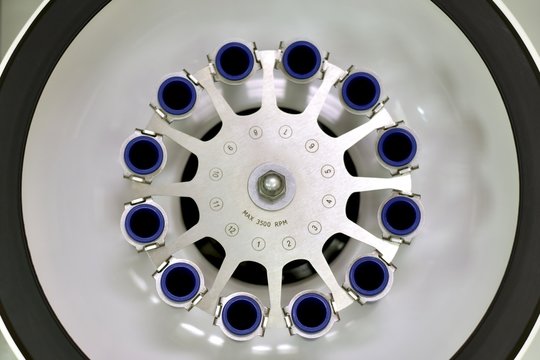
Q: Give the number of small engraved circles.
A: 12